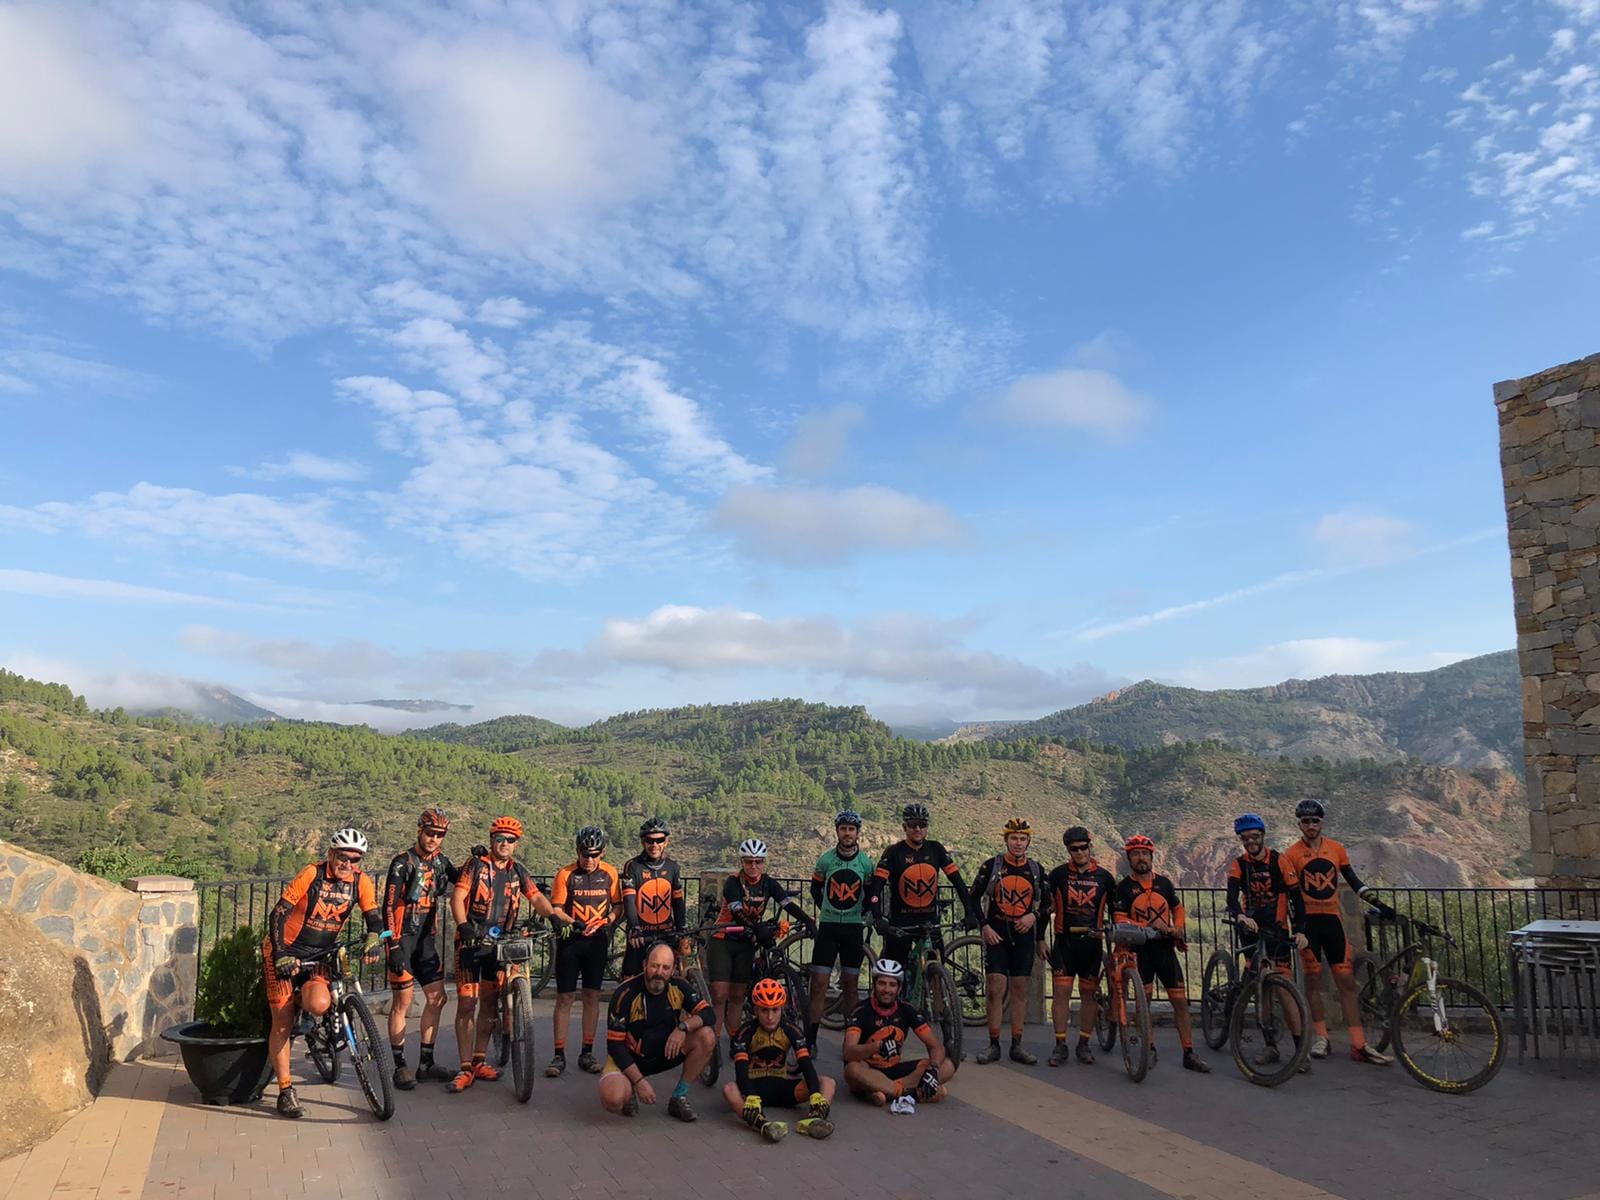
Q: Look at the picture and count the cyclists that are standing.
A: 13